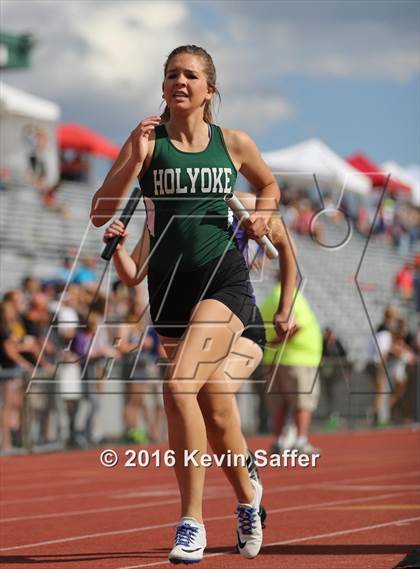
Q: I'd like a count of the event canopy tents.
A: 5